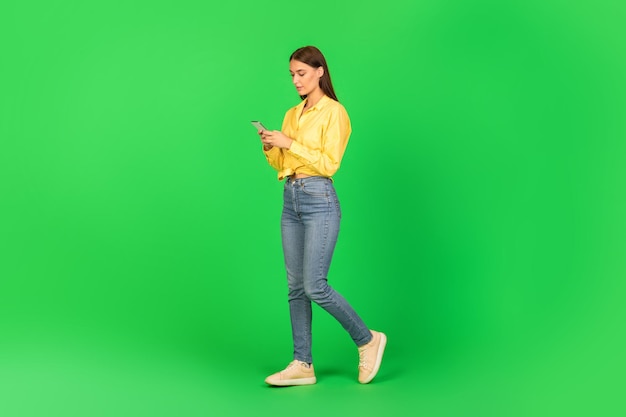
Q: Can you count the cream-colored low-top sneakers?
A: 2